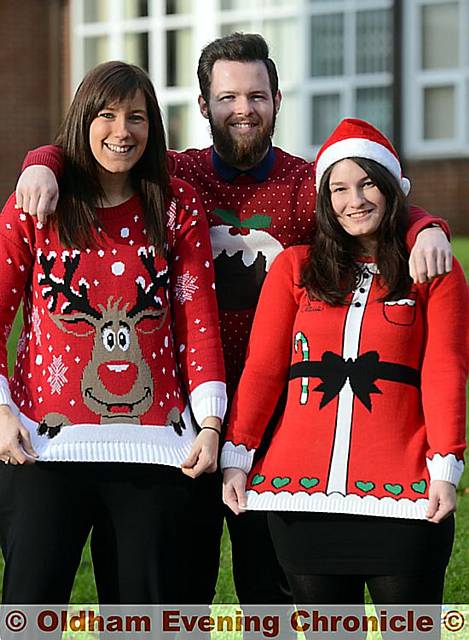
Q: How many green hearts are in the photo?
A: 6